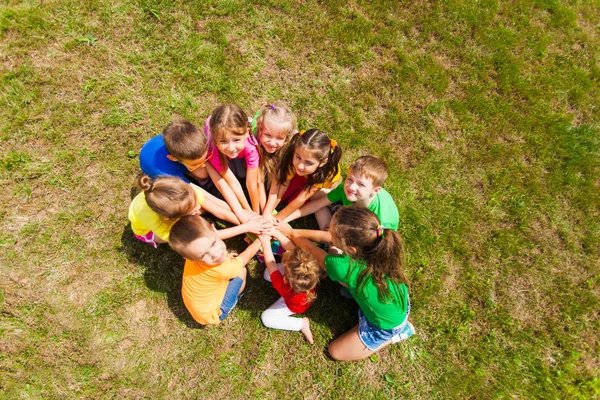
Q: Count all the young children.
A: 9